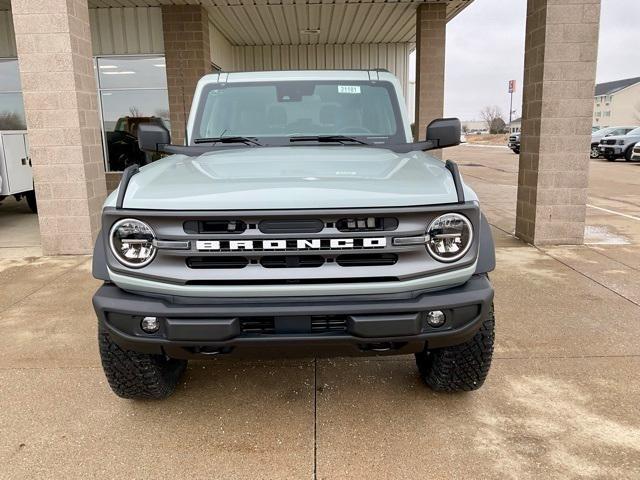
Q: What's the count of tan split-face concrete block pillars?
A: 4